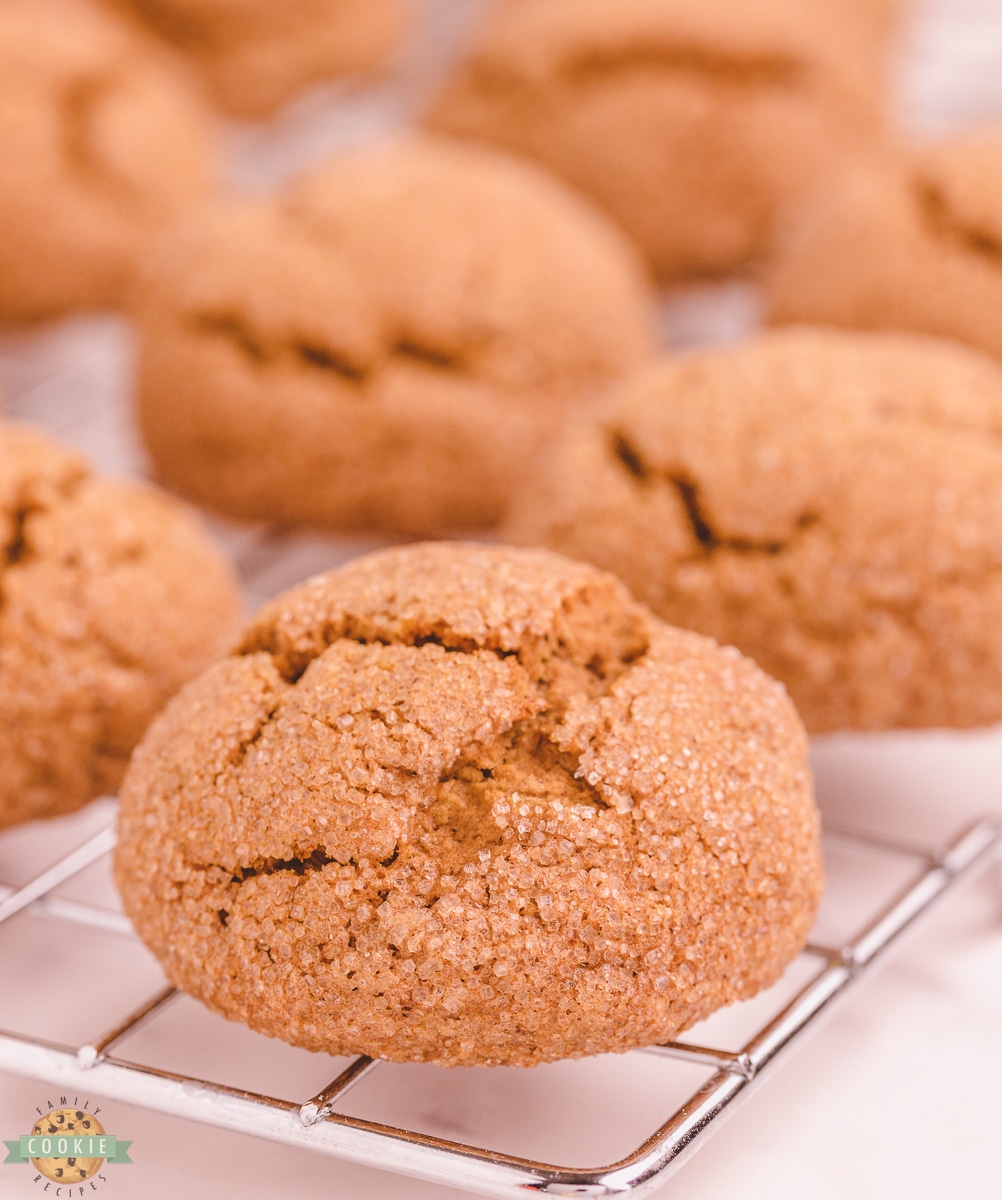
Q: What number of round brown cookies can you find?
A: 8